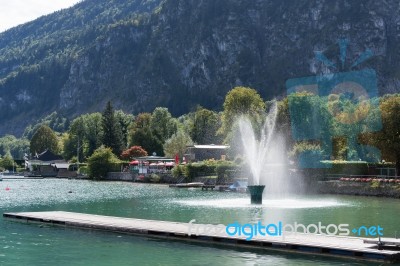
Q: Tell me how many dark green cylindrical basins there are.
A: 1